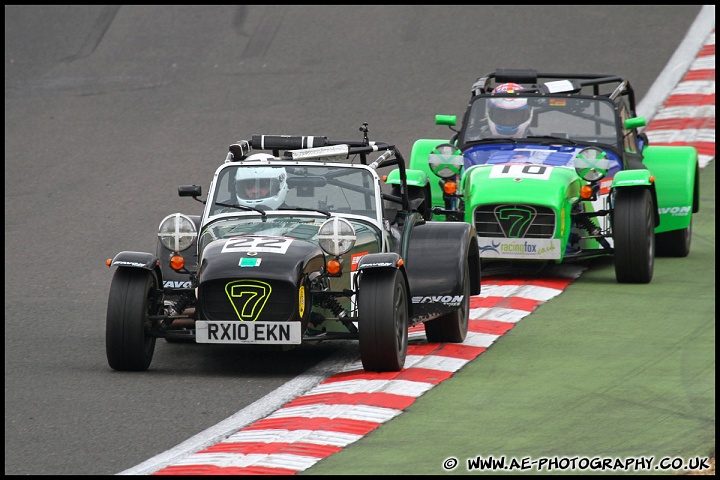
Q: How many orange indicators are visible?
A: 8